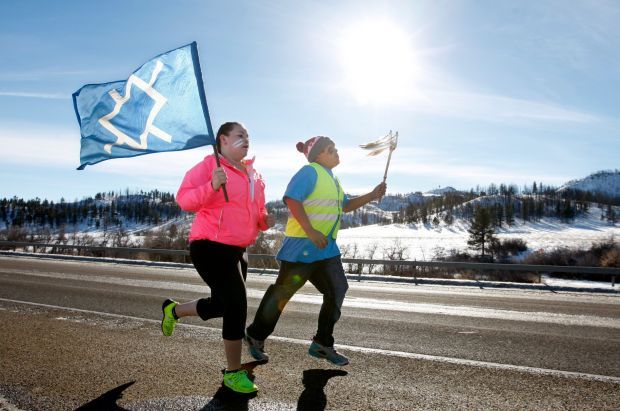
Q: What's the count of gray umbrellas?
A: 0